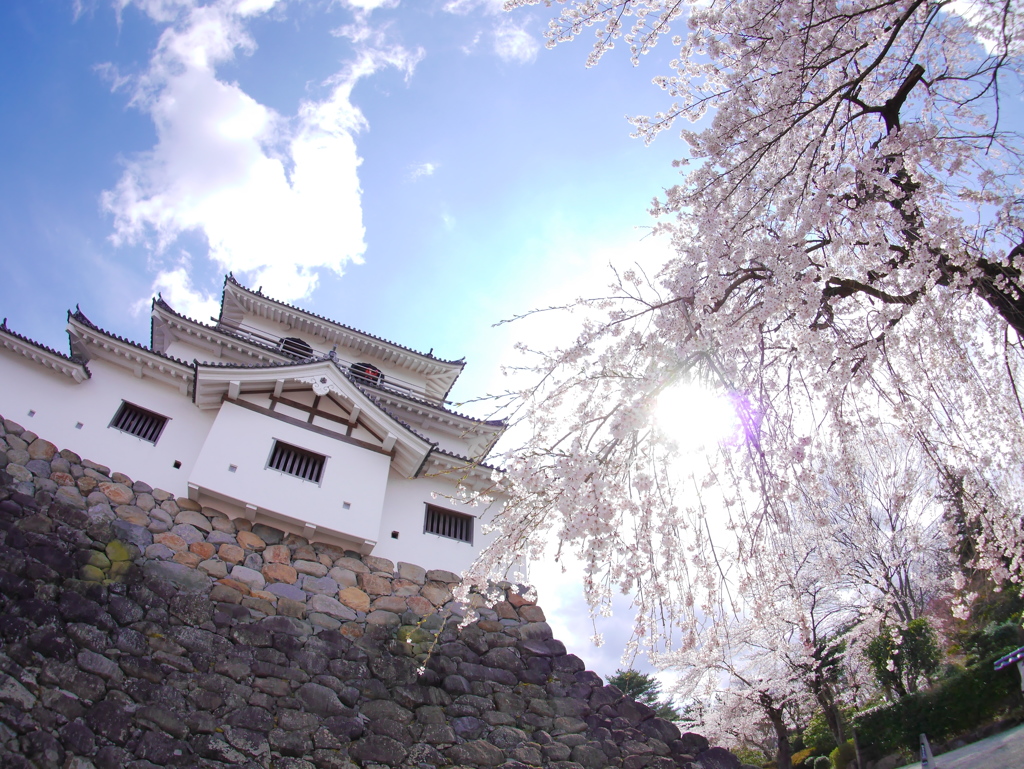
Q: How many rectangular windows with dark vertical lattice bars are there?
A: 3